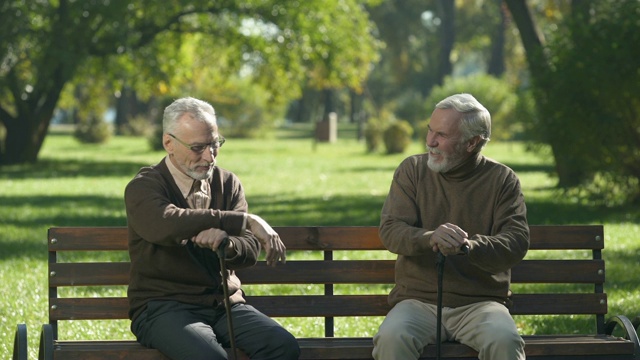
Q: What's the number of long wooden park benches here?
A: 1